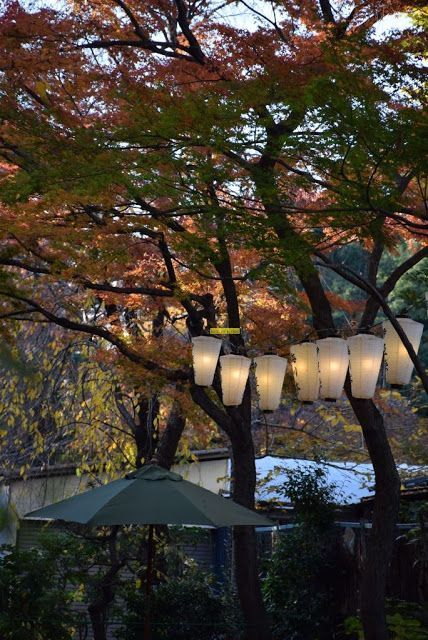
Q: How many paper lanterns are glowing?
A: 7